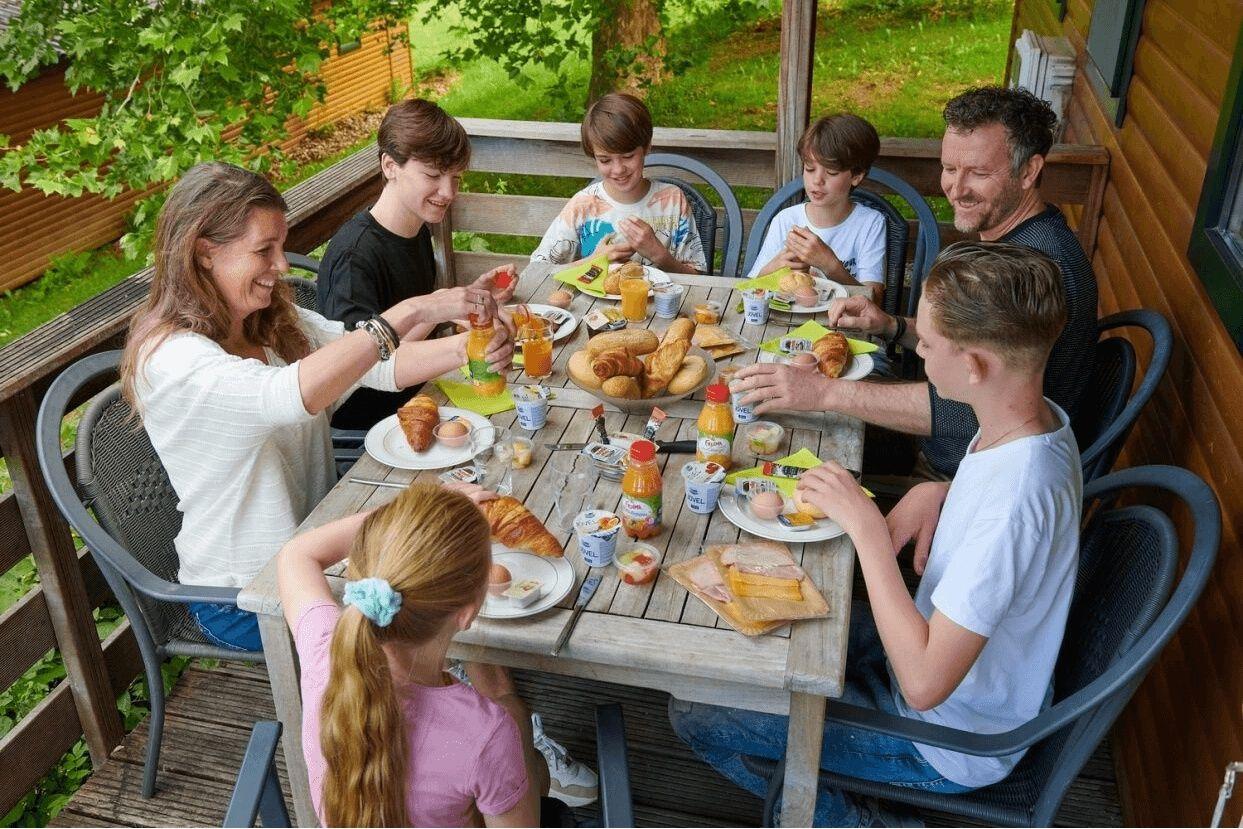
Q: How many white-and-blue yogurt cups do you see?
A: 6